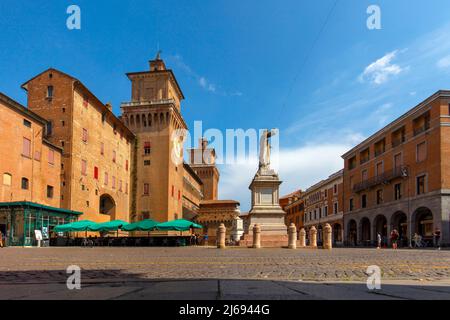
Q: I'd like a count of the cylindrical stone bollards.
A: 6